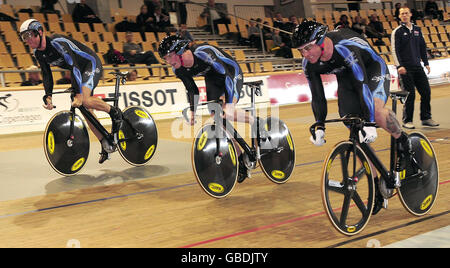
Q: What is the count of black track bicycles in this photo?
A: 3